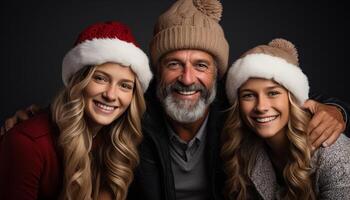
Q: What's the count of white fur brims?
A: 2